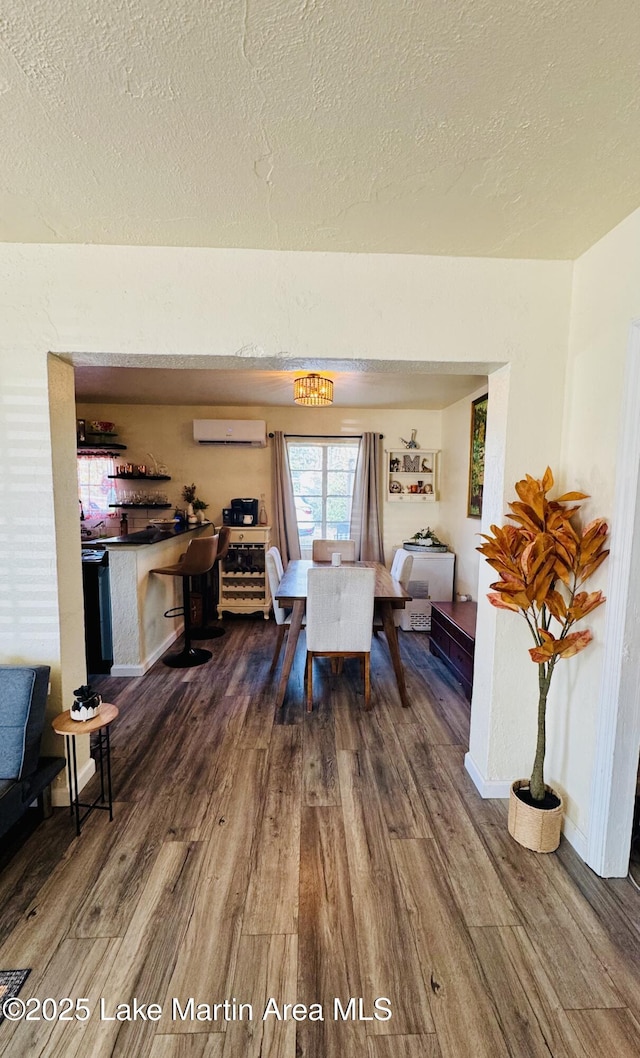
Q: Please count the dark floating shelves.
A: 3